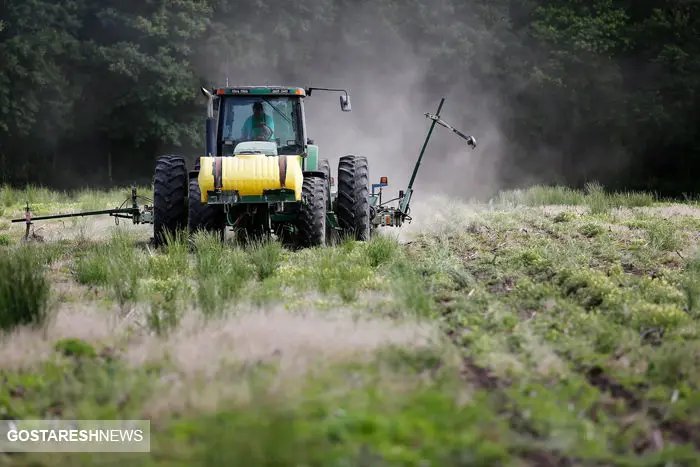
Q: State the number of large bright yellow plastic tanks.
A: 1